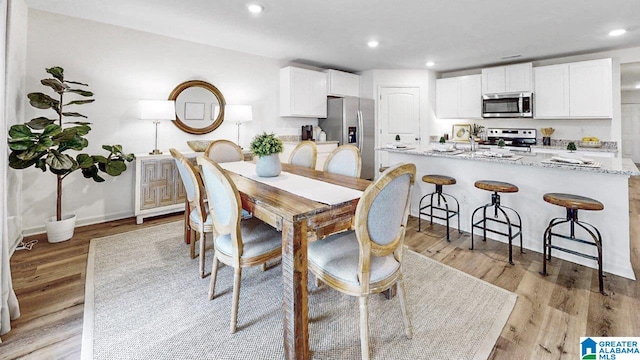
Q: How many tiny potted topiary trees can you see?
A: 4